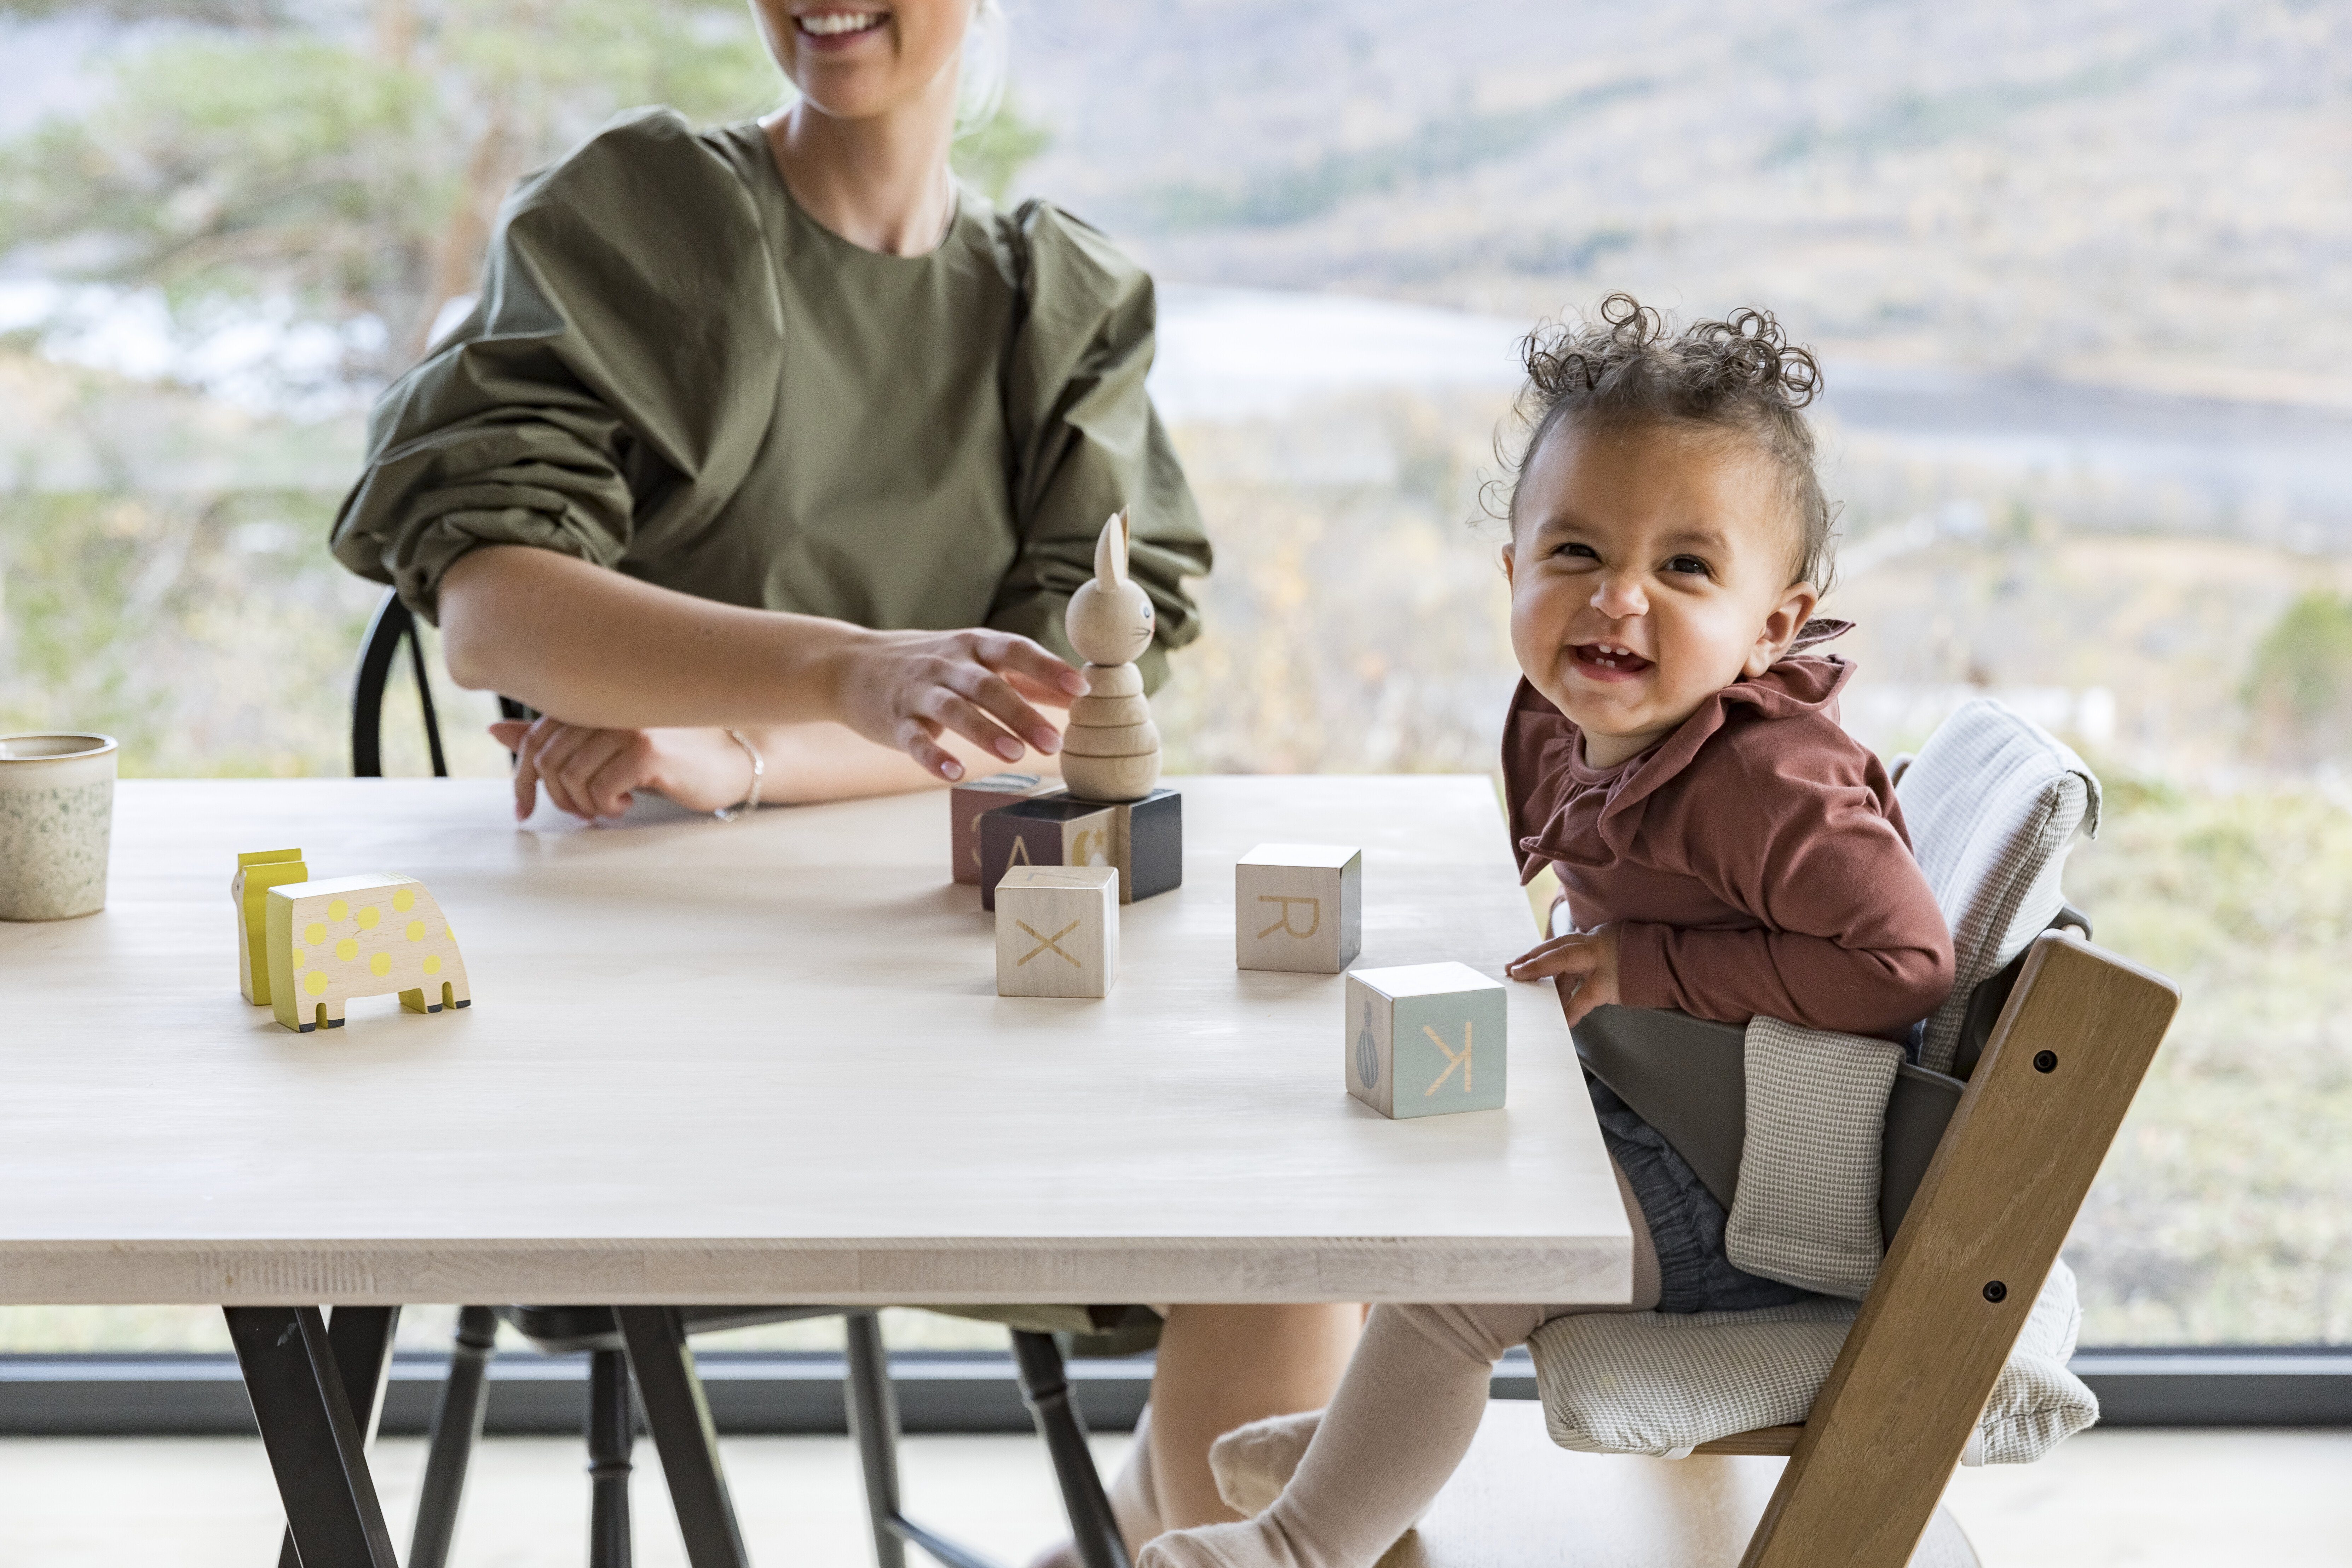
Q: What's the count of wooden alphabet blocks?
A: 6